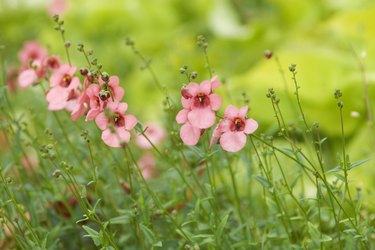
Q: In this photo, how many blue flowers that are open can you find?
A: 0